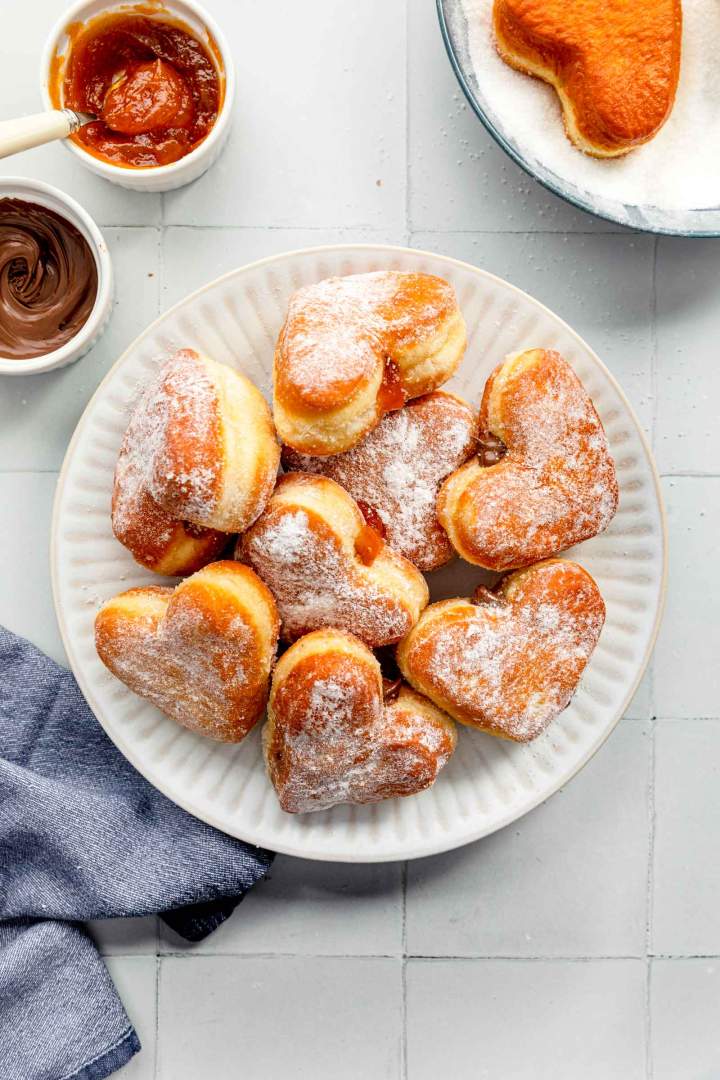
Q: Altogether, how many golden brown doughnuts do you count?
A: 9